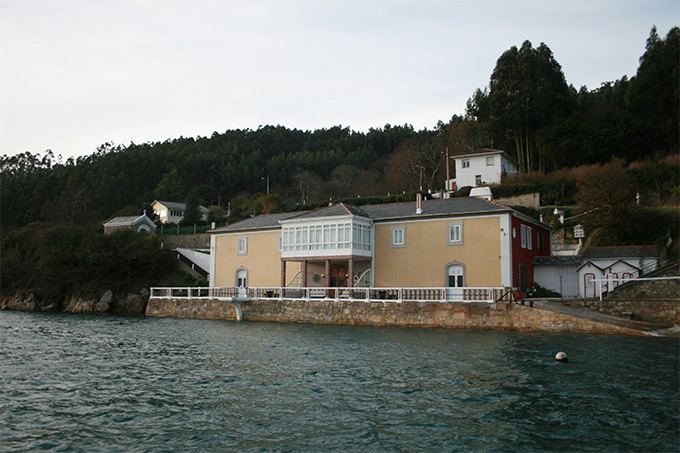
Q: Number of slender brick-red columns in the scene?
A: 4